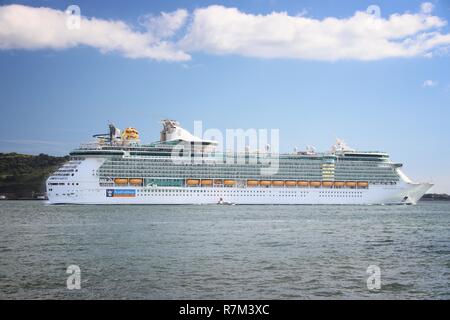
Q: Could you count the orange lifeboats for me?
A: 15